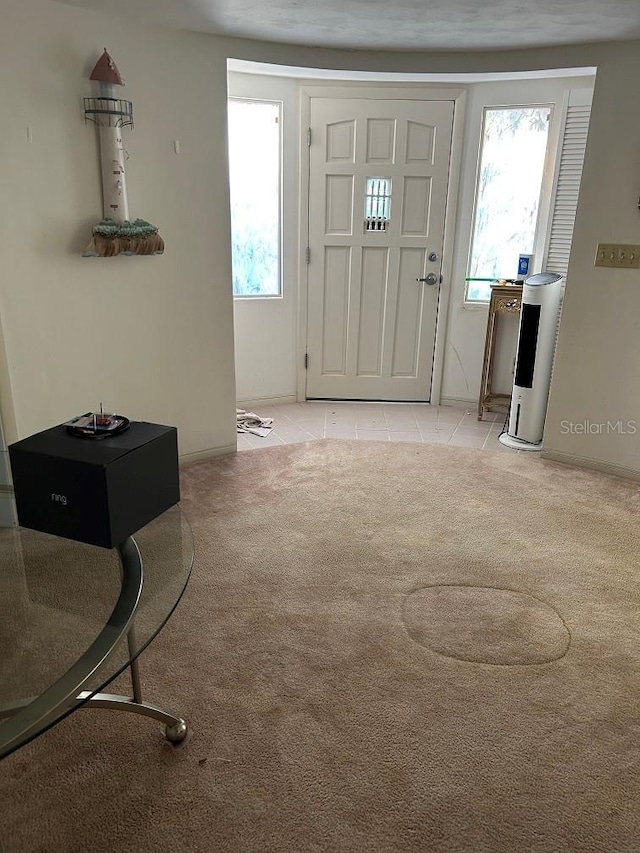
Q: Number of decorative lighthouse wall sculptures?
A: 1